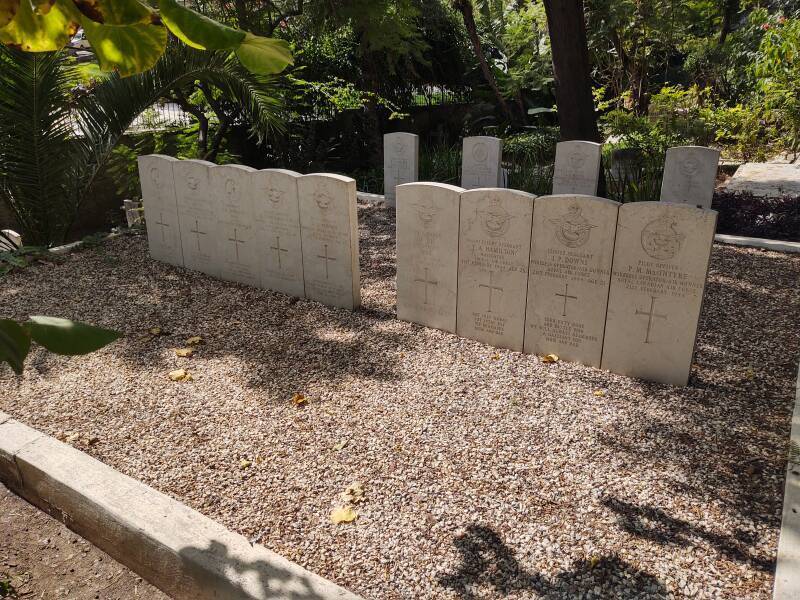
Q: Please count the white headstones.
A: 13